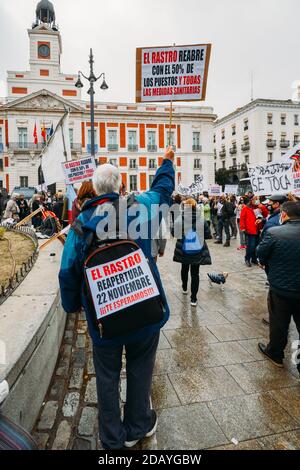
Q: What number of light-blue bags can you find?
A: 1